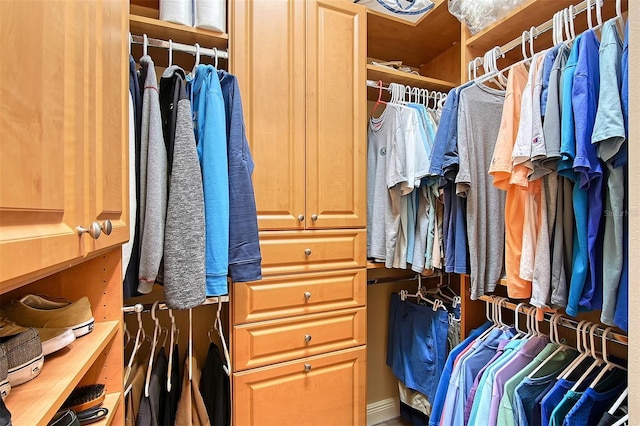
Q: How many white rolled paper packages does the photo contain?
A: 2